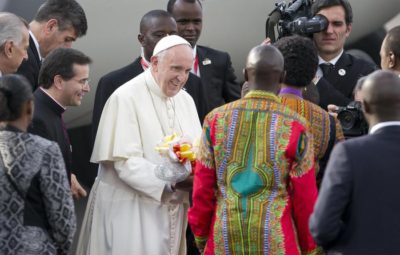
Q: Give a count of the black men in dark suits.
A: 3